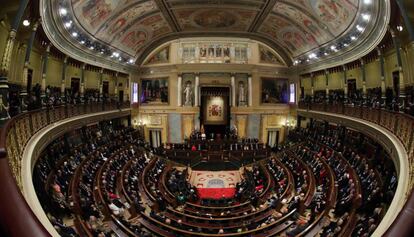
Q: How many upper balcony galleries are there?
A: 2